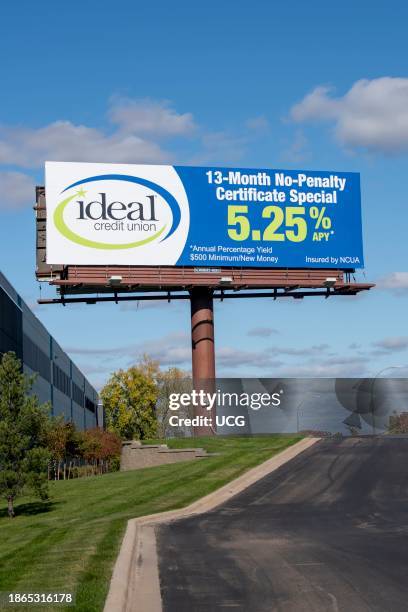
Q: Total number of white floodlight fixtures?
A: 3